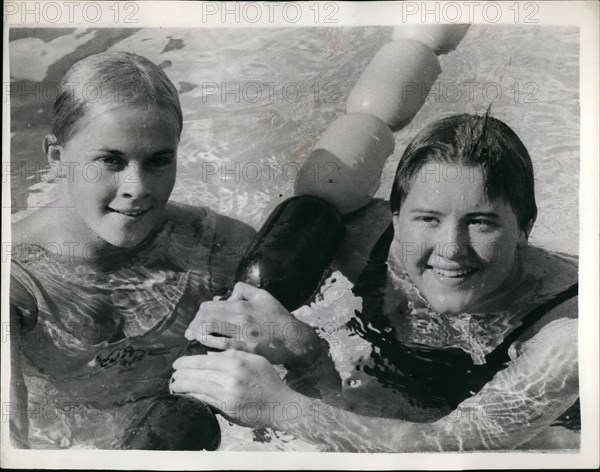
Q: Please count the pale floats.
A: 3